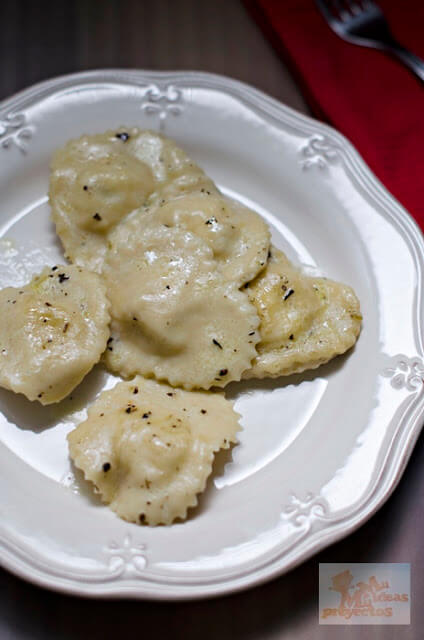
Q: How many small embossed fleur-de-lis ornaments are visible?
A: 6